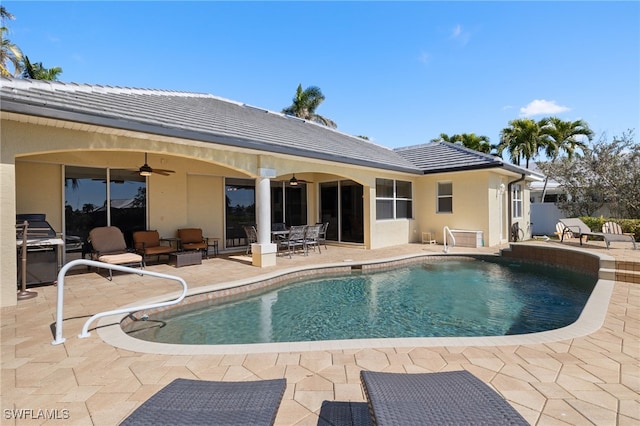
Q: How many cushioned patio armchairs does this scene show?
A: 3